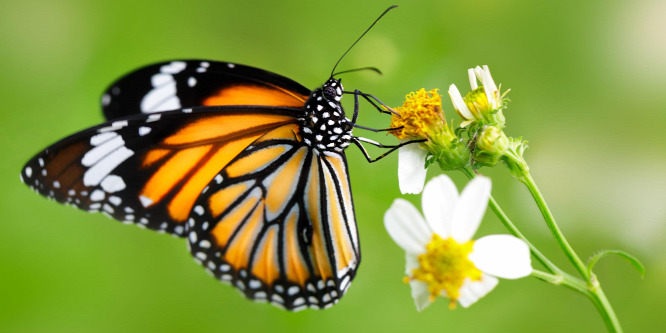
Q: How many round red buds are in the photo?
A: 0